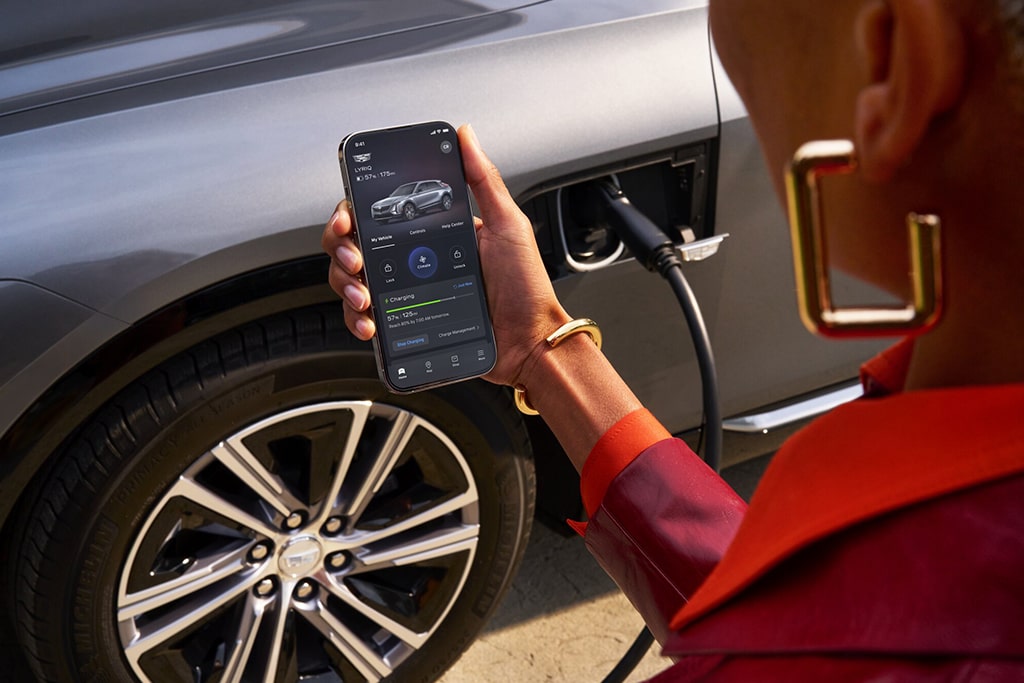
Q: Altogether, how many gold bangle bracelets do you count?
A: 1